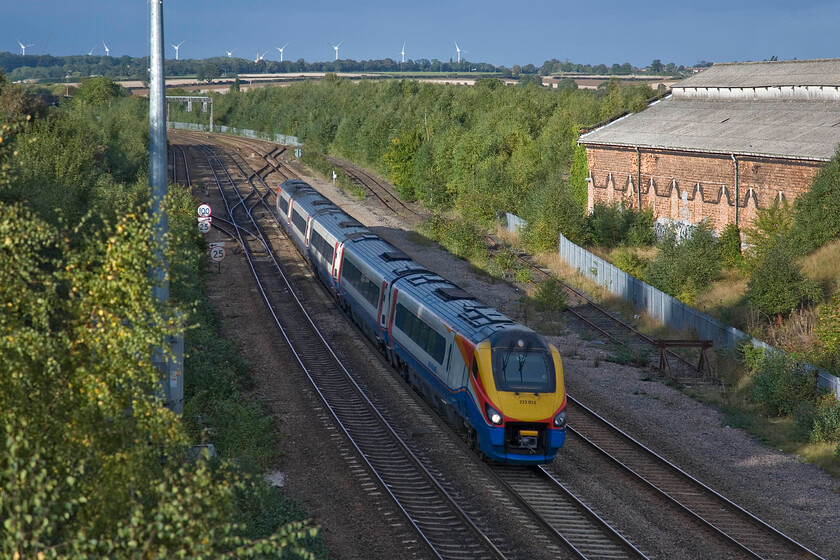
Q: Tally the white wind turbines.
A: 10